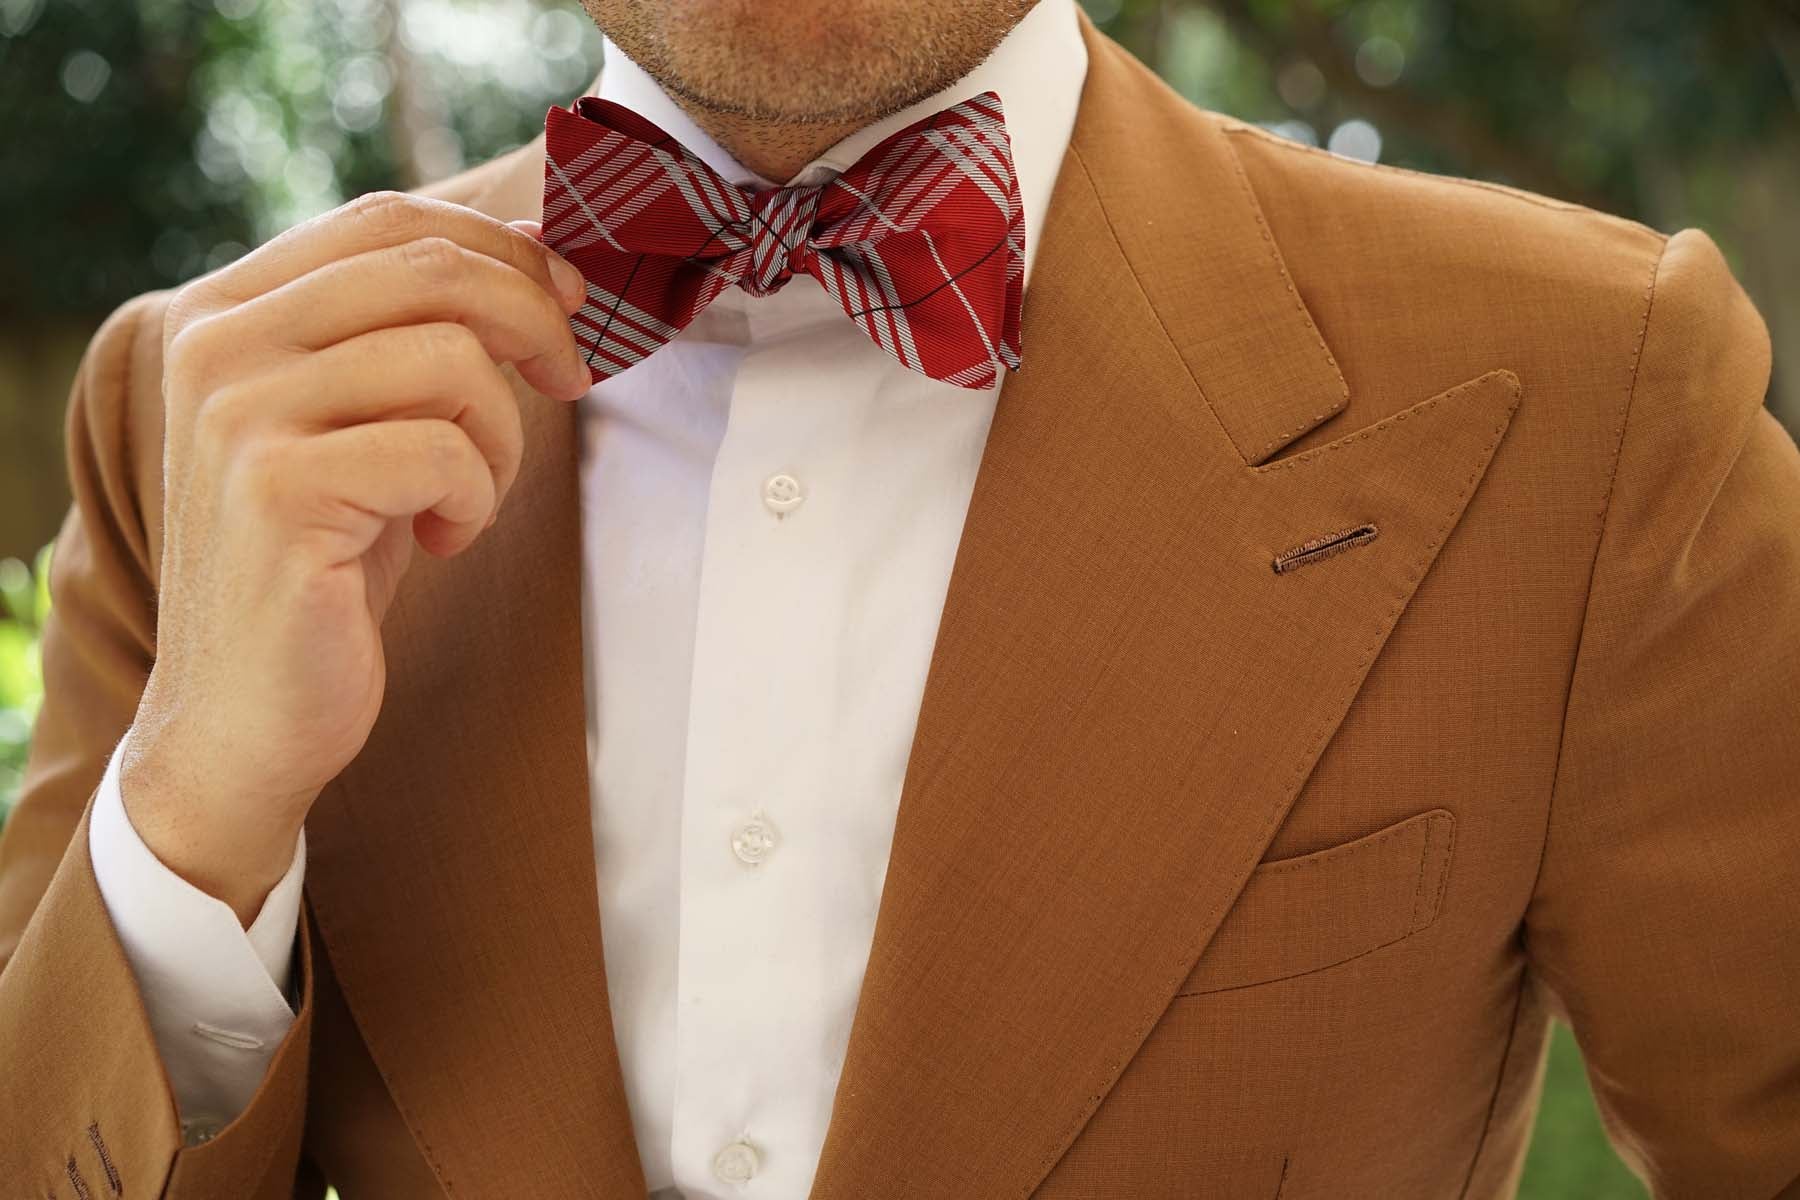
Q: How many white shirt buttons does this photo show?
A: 3